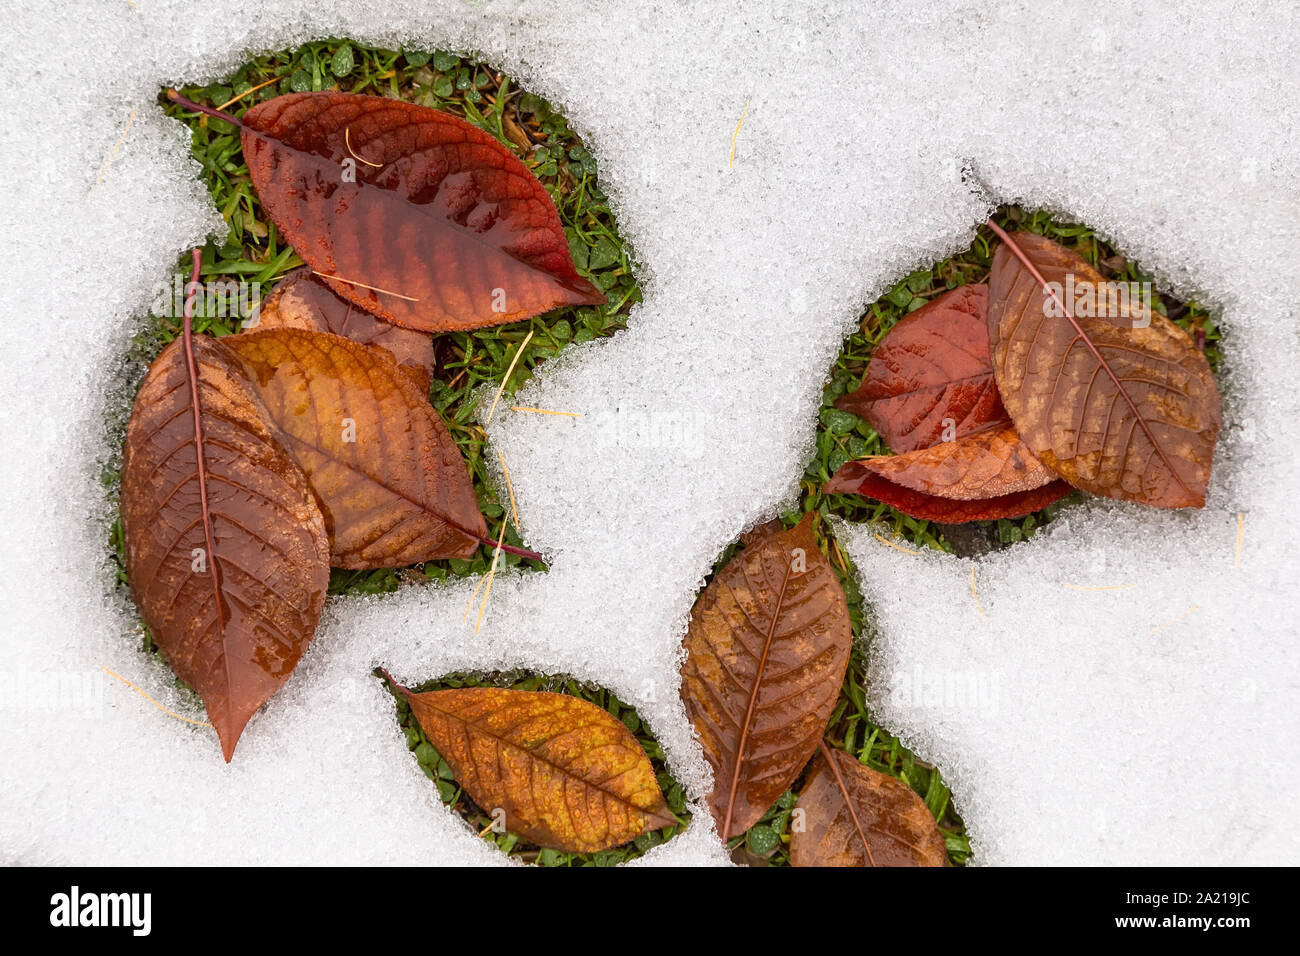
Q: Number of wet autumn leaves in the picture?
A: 10